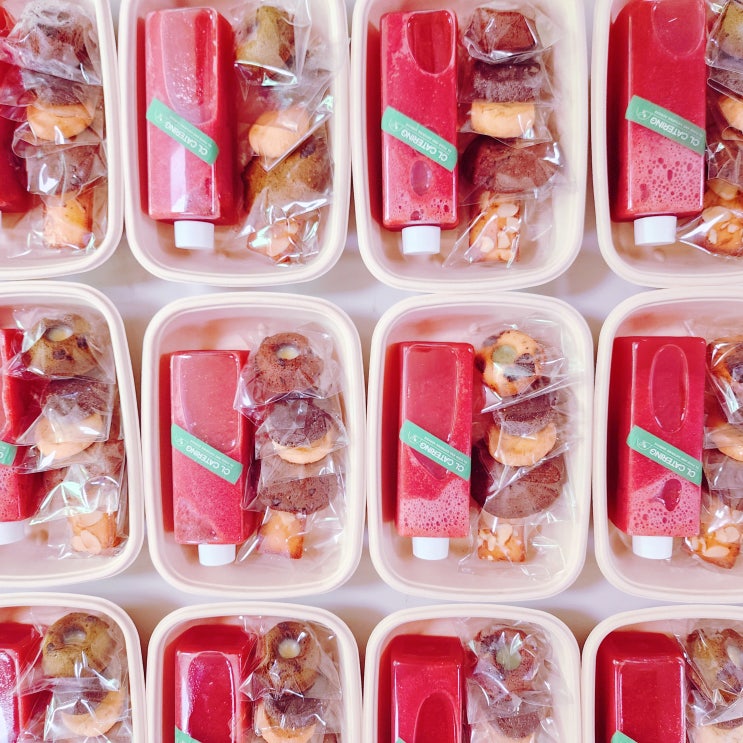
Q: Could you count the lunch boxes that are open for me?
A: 12